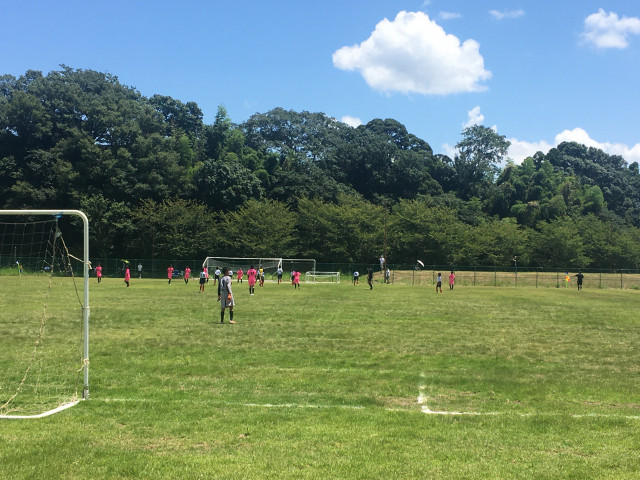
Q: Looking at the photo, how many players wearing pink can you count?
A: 9